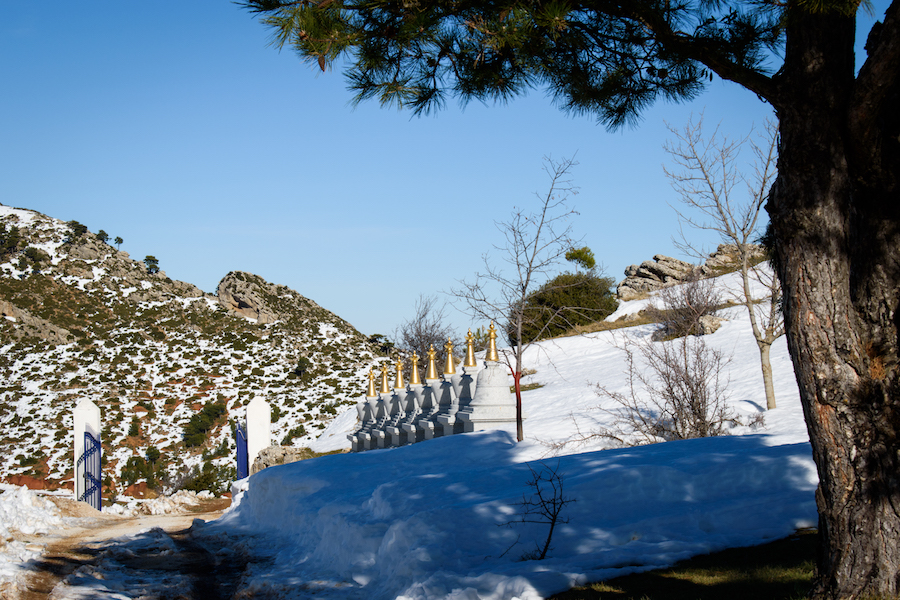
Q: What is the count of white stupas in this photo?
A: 8